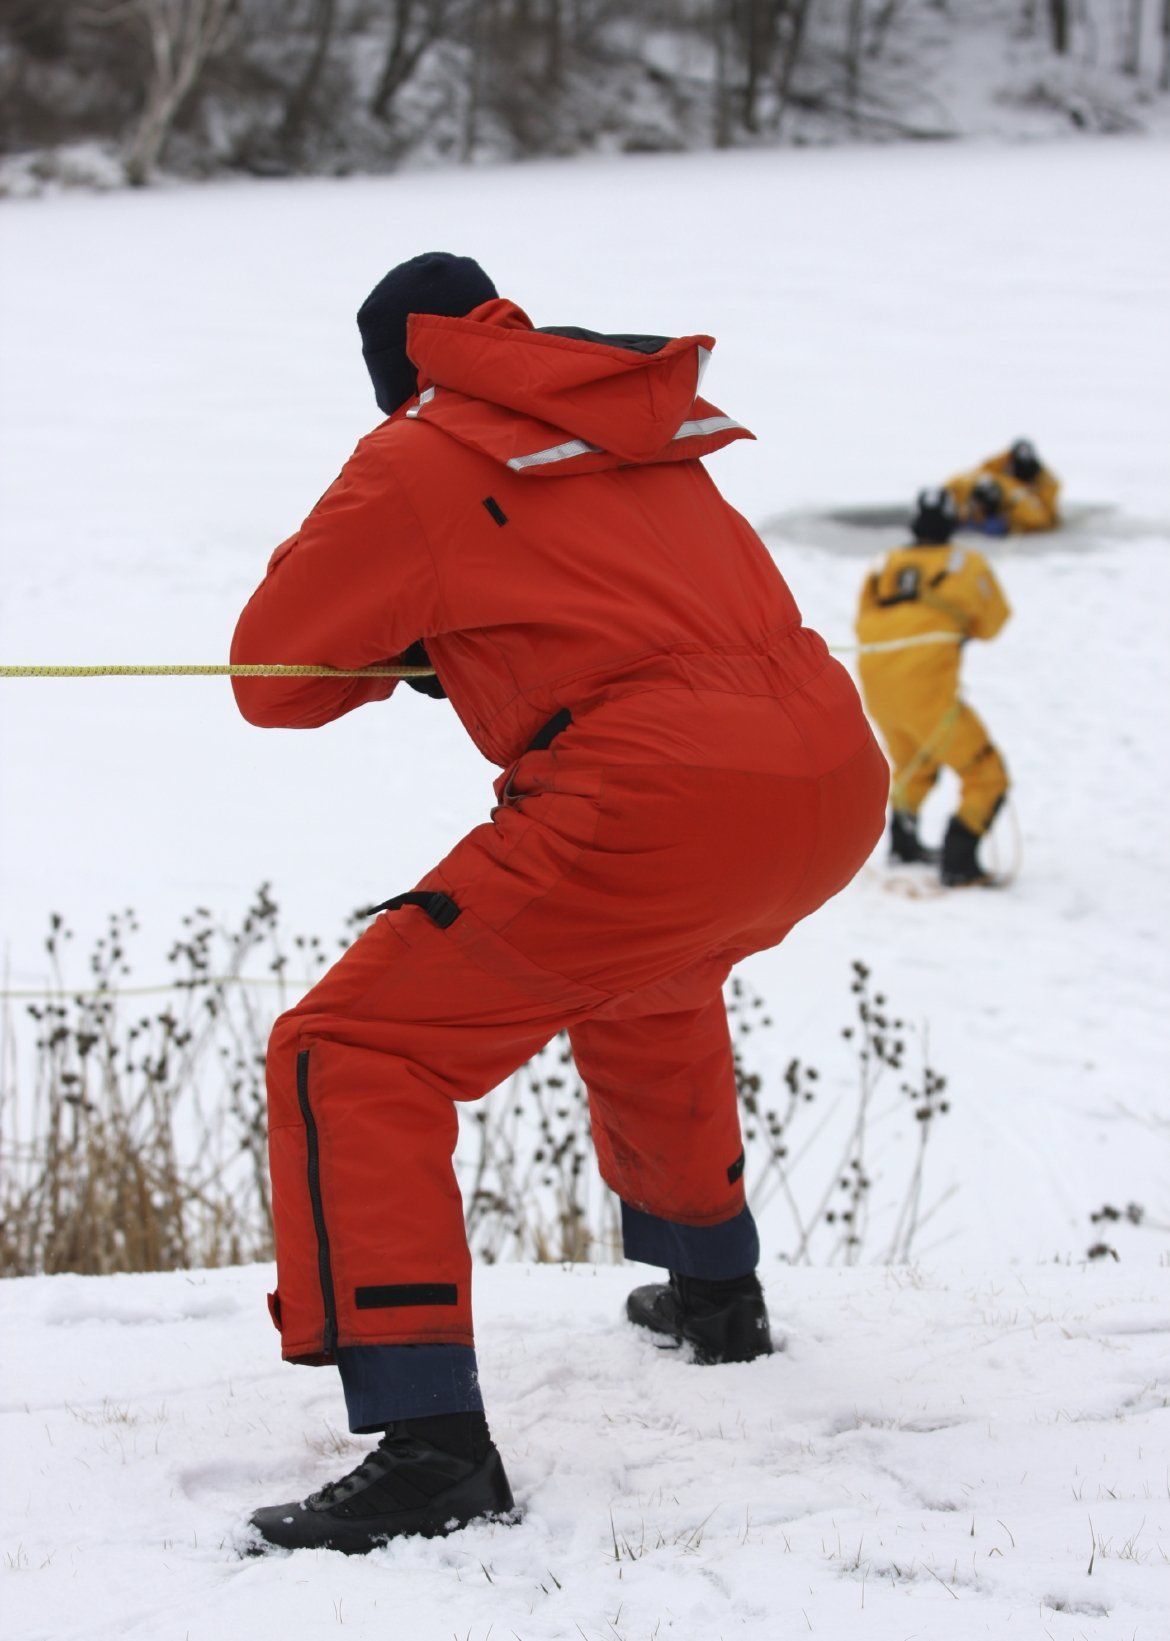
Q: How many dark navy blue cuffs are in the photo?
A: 2